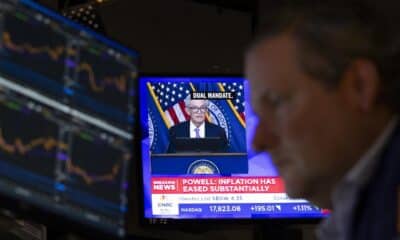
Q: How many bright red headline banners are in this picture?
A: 1